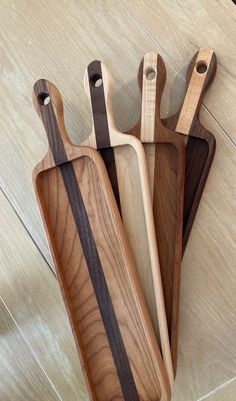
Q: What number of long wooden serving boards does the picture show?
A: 4